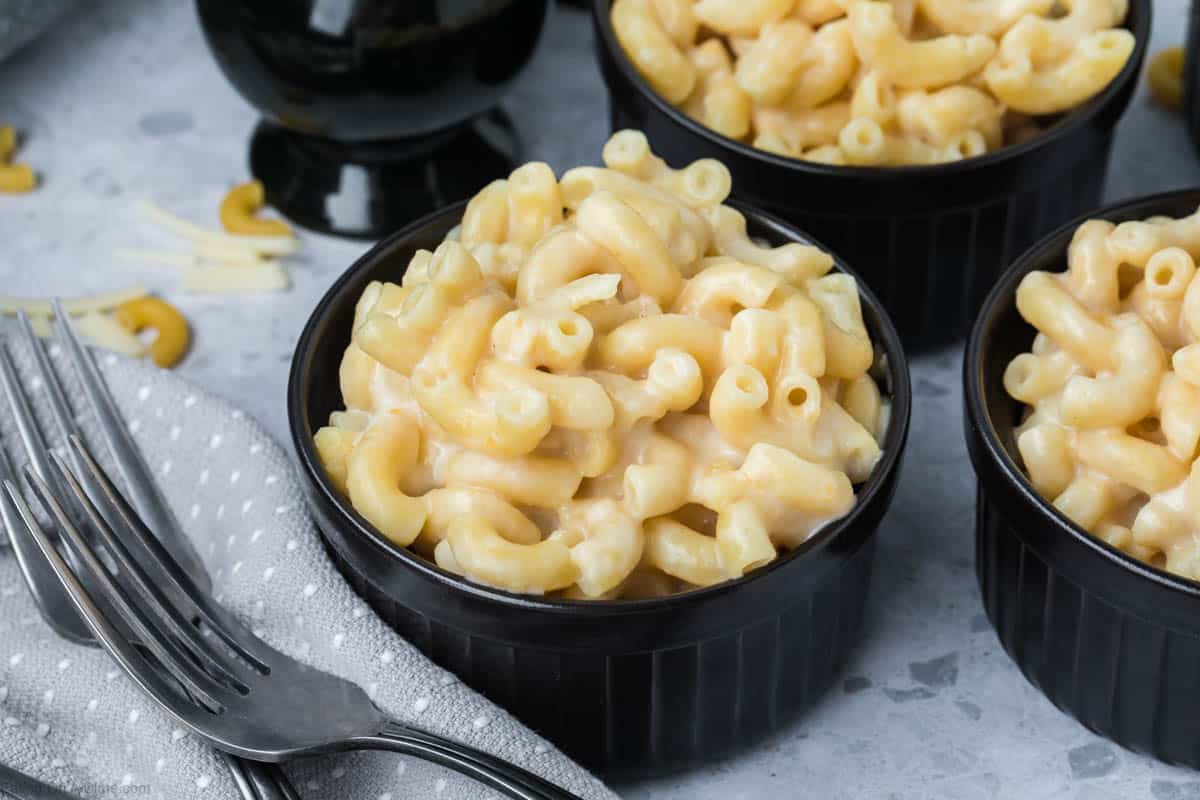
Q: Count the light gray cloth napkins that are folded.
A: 1